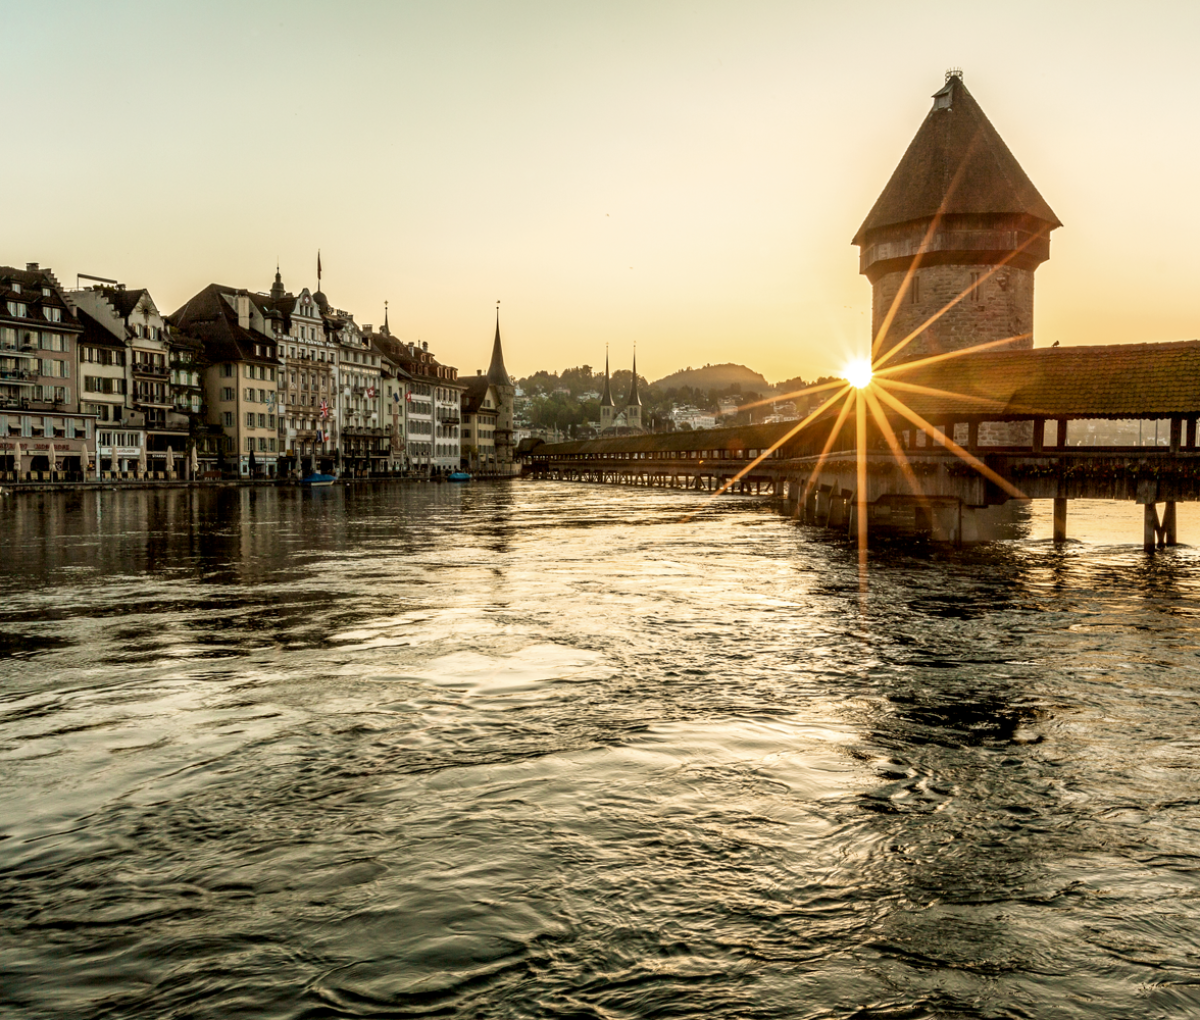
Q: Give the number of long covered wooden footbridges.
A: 1